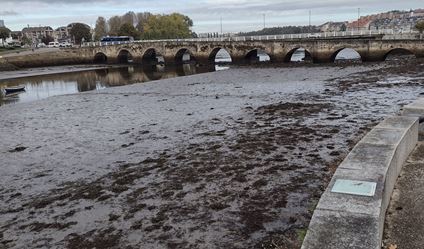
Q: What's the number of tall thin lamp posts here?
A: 4